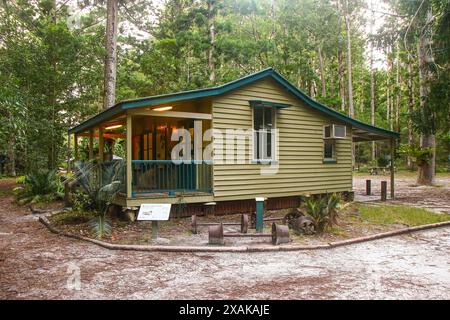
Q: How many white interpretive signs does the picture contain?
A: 1